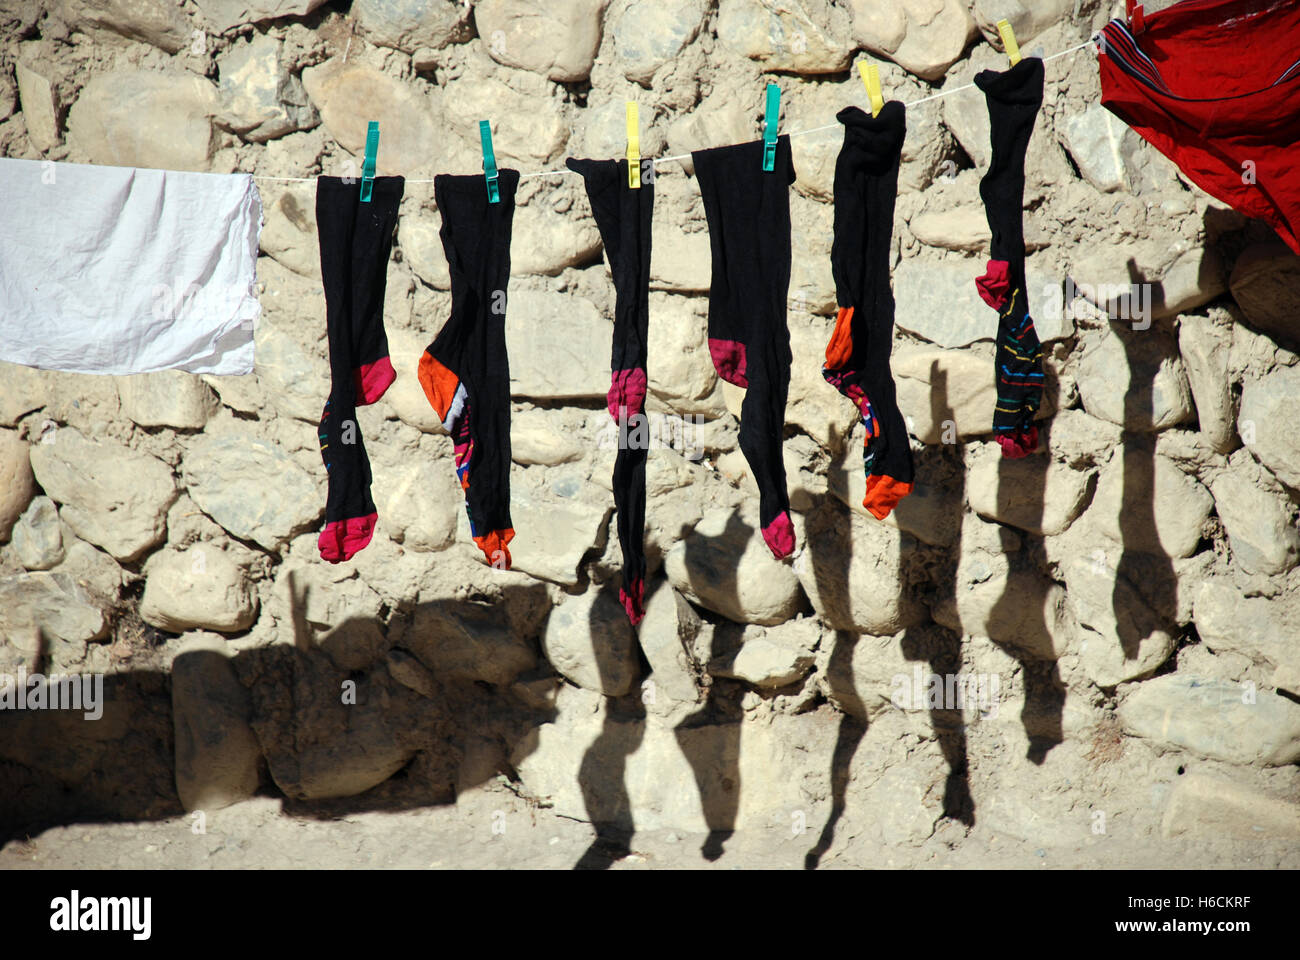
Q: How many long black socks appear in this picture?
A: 6